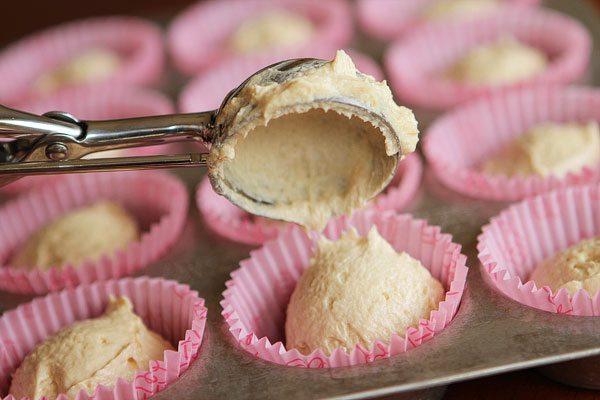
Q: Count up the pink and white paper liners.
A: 12